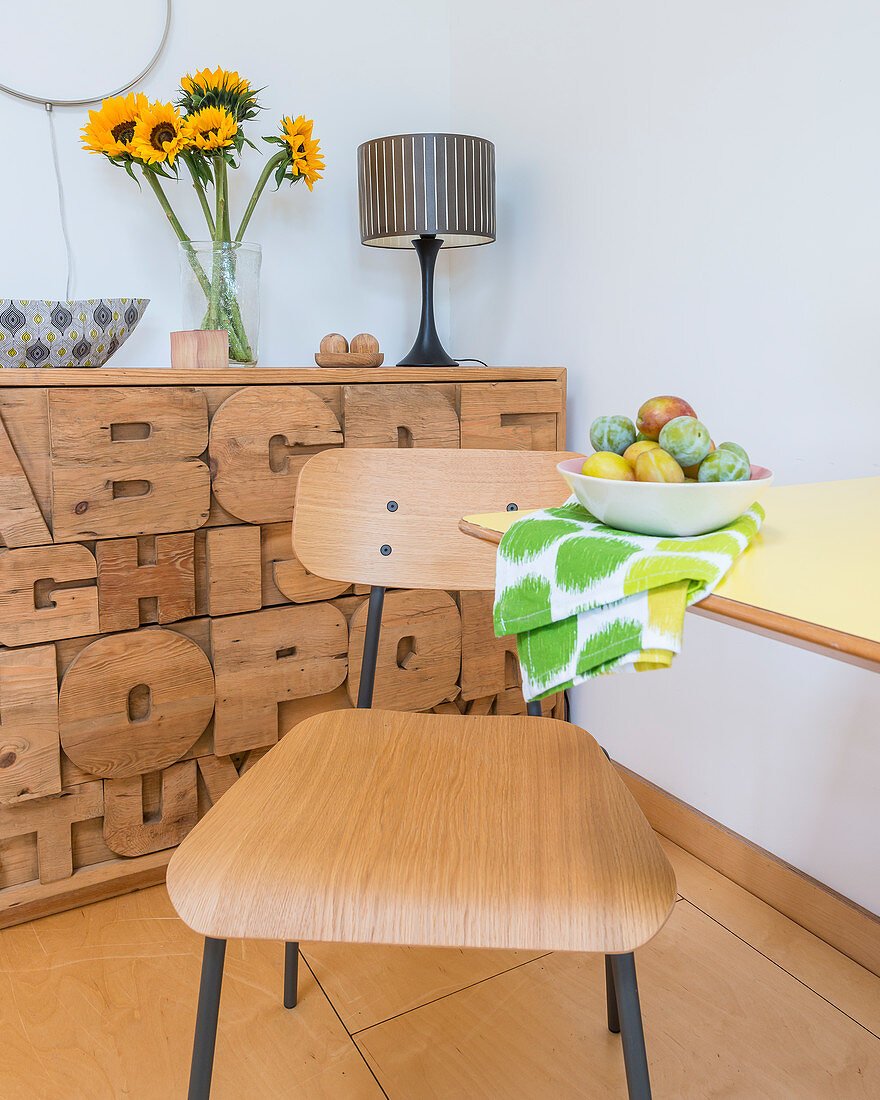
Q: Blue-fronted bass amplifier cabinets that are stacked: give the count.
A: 0